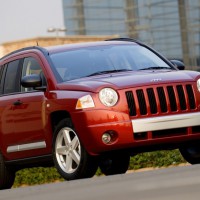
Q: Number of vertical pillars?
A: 3